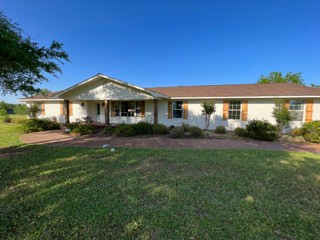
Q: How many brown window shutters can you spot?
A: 11